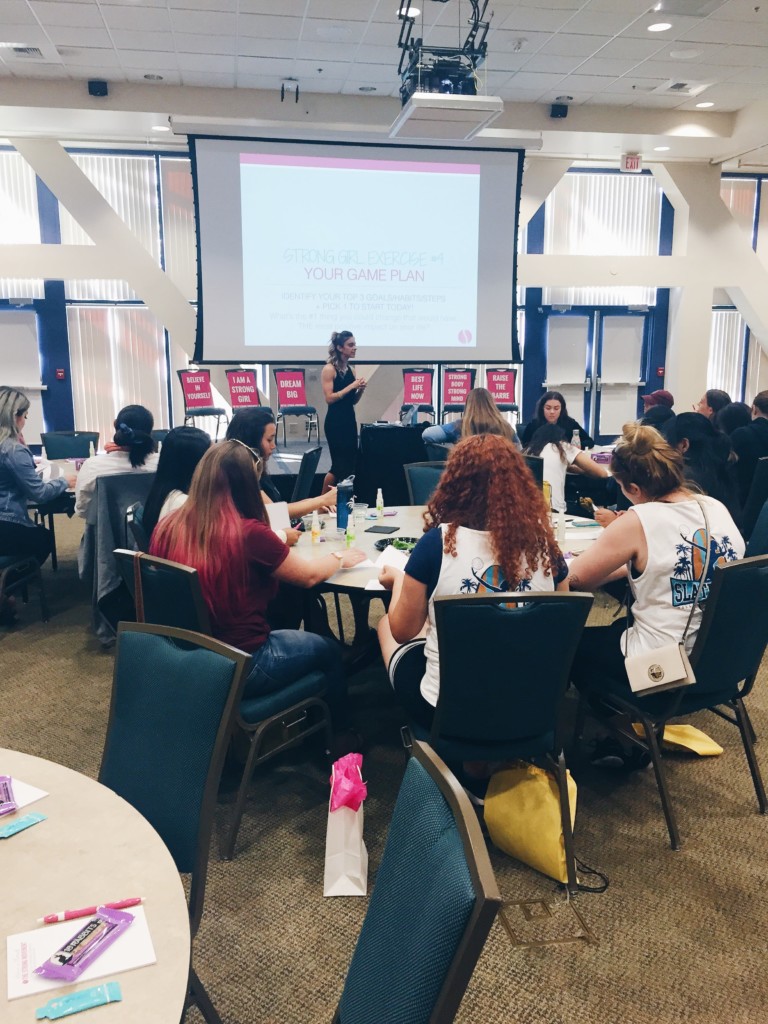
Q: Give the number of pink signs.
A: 6